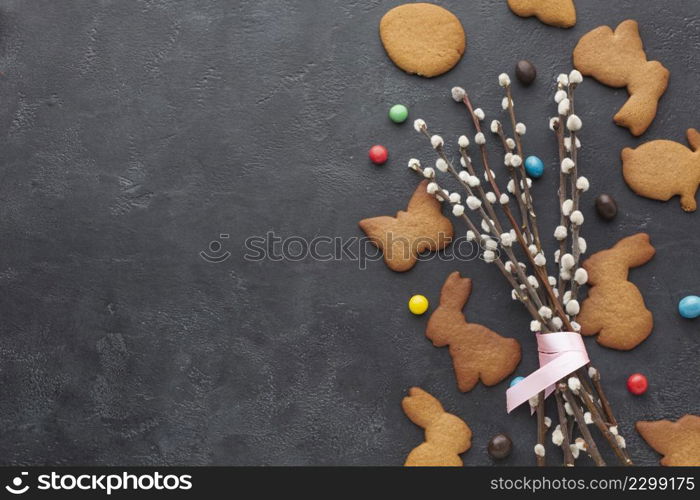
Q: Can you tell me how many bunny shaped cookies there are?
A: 5